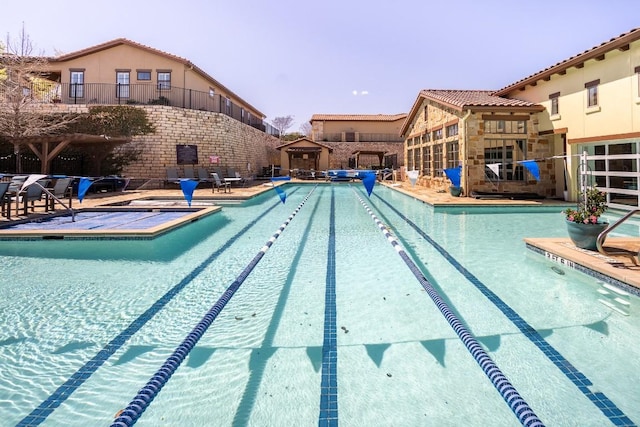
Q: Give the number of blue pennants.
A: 6